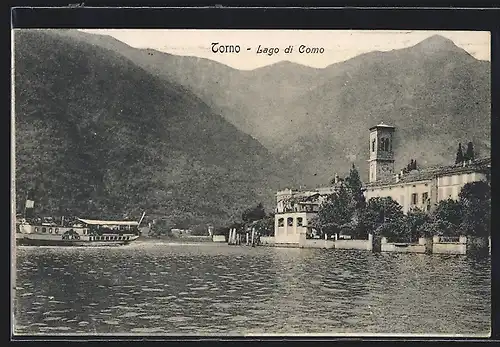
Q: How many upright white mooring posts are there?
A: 5